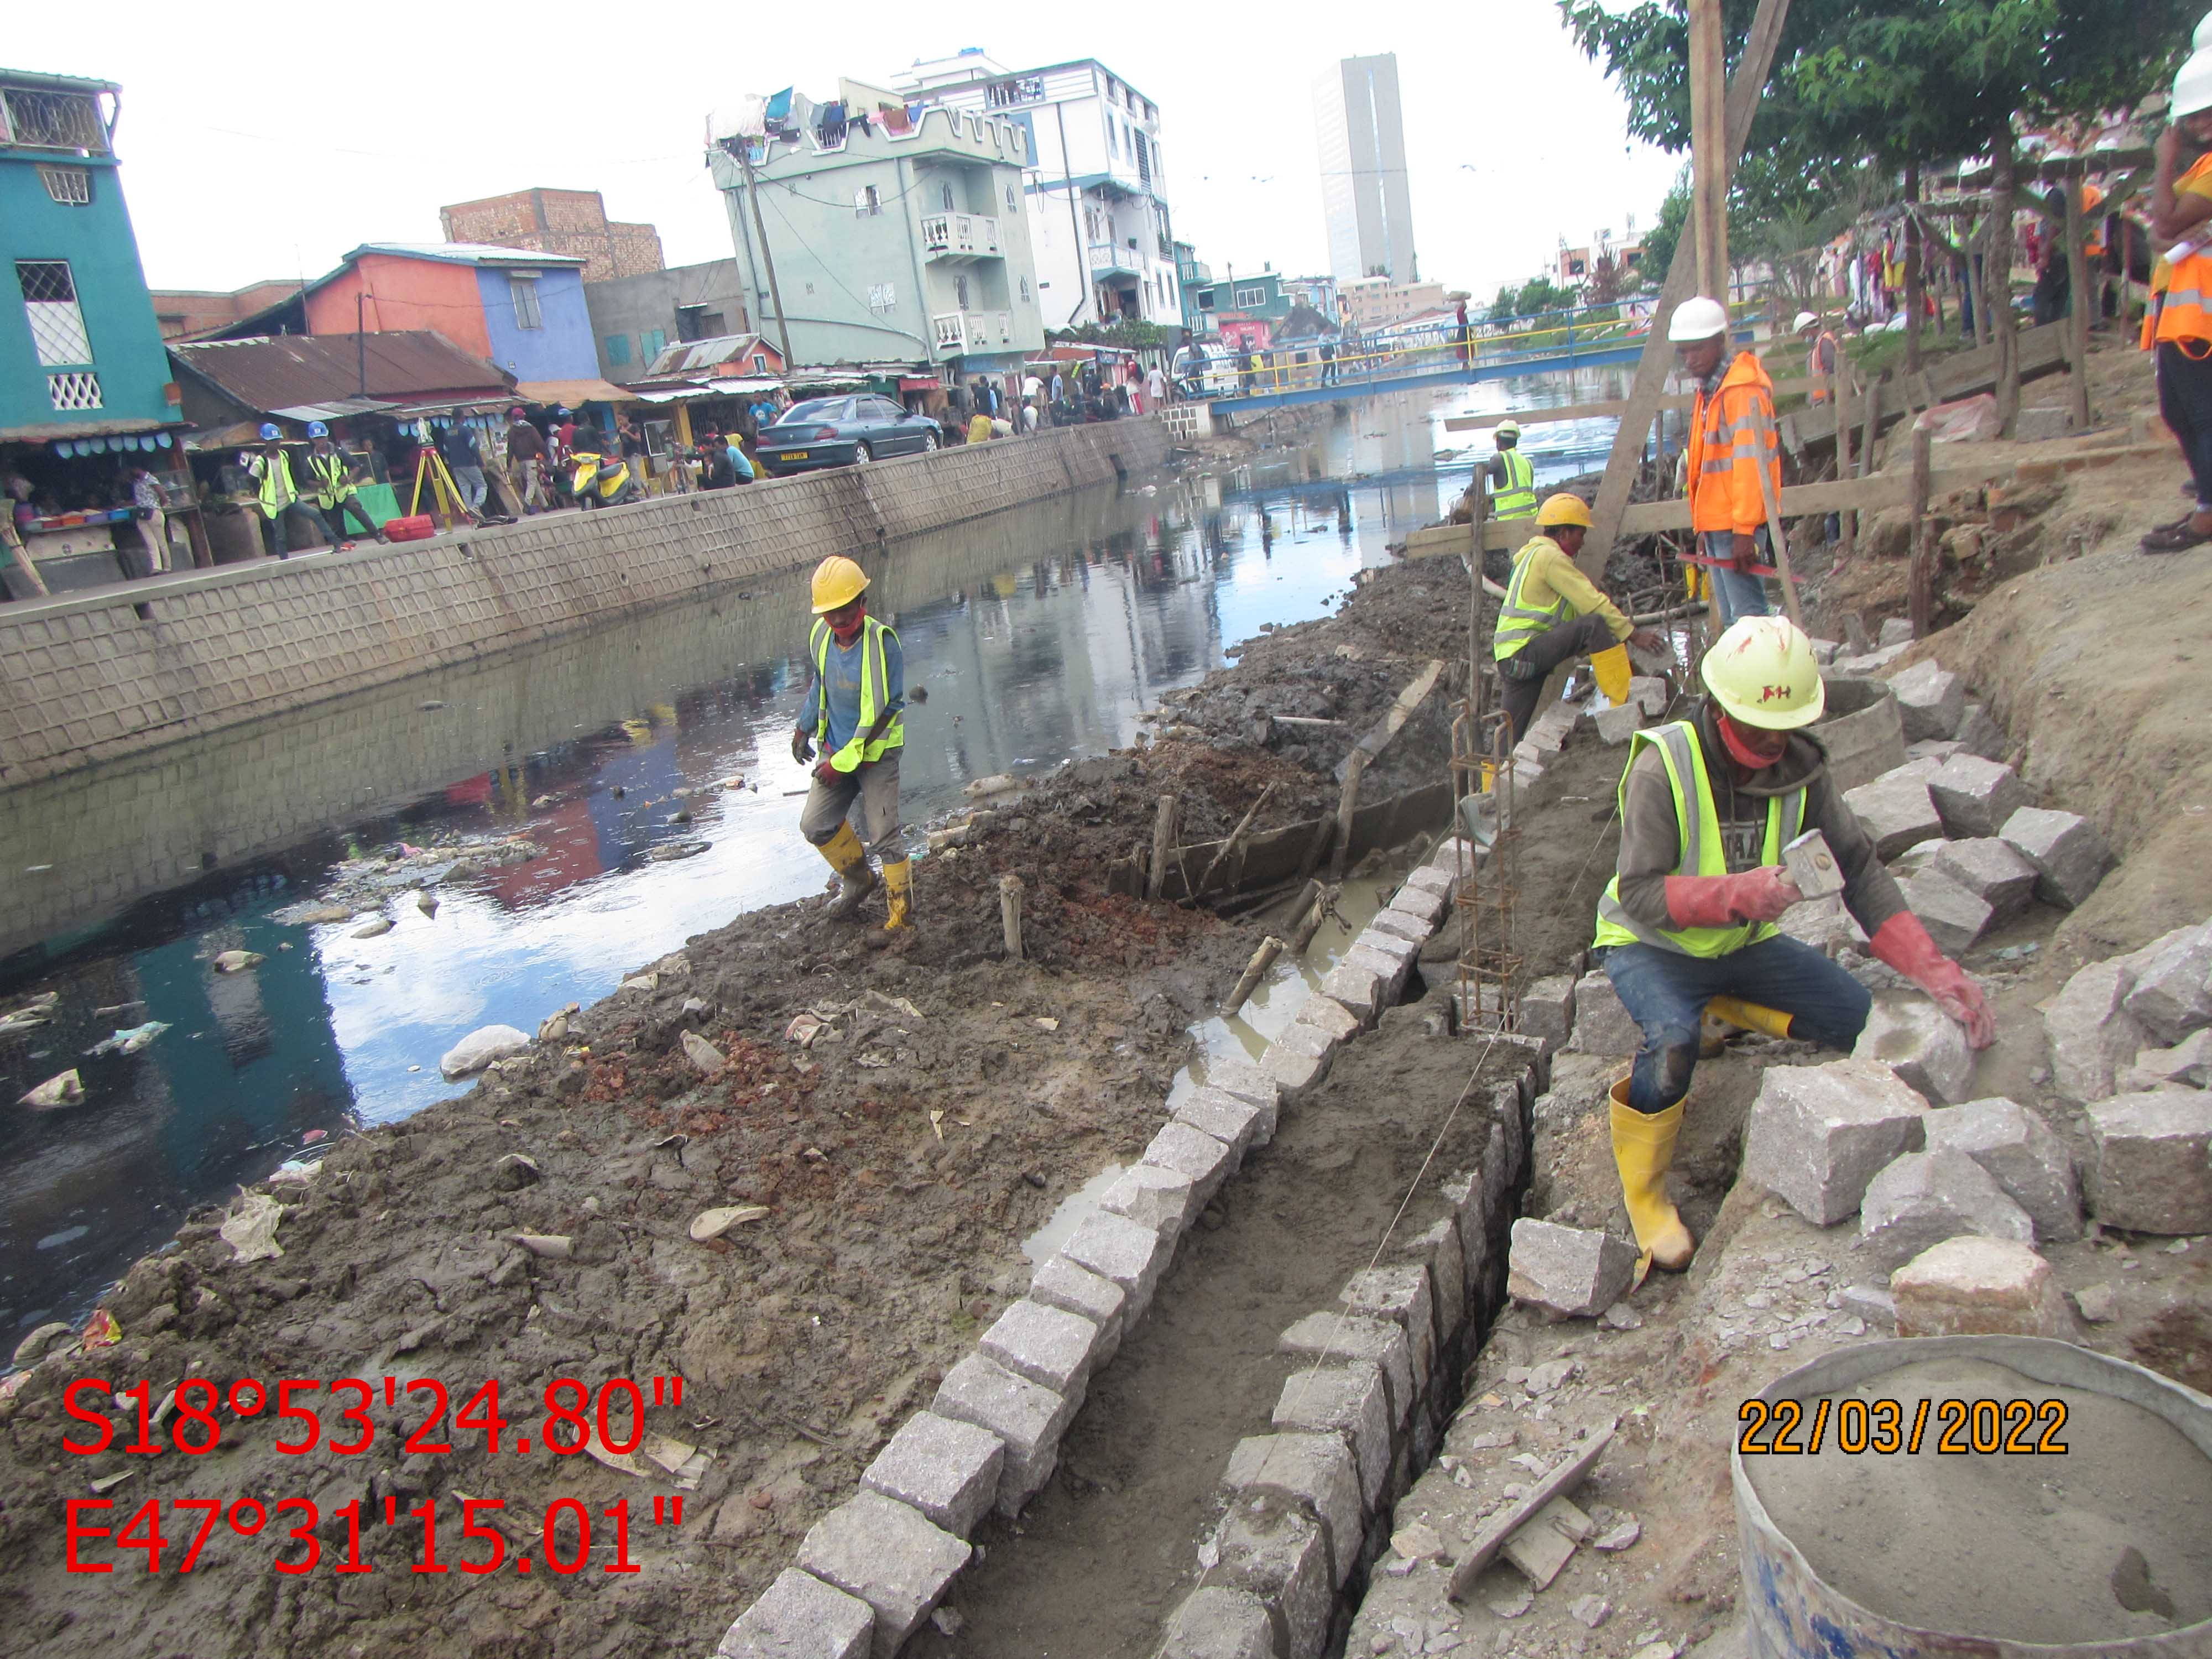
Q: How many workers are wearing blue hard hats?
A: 2